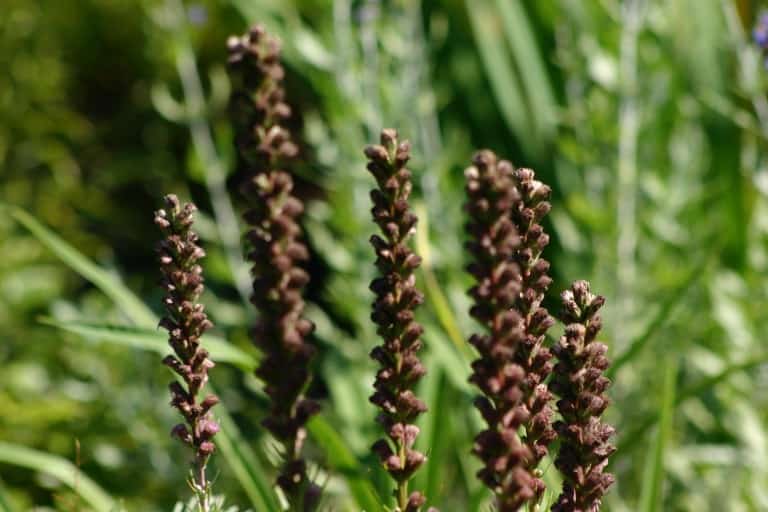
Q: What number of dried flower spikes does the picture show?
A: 6